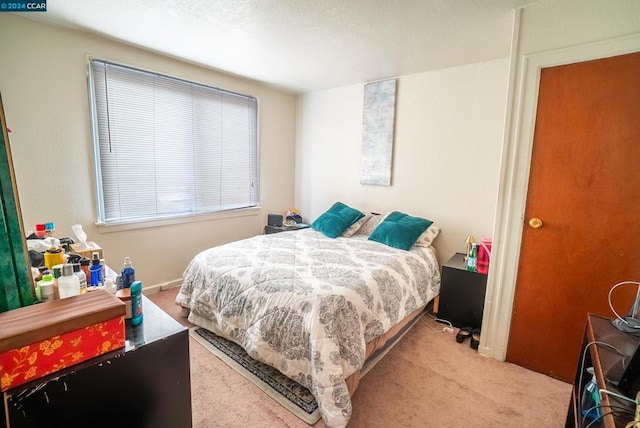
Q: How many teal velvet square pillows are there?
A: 2